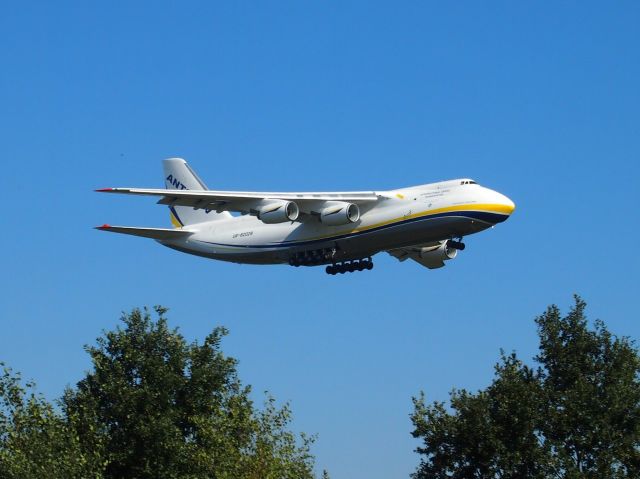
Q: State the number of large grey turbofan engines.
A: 3